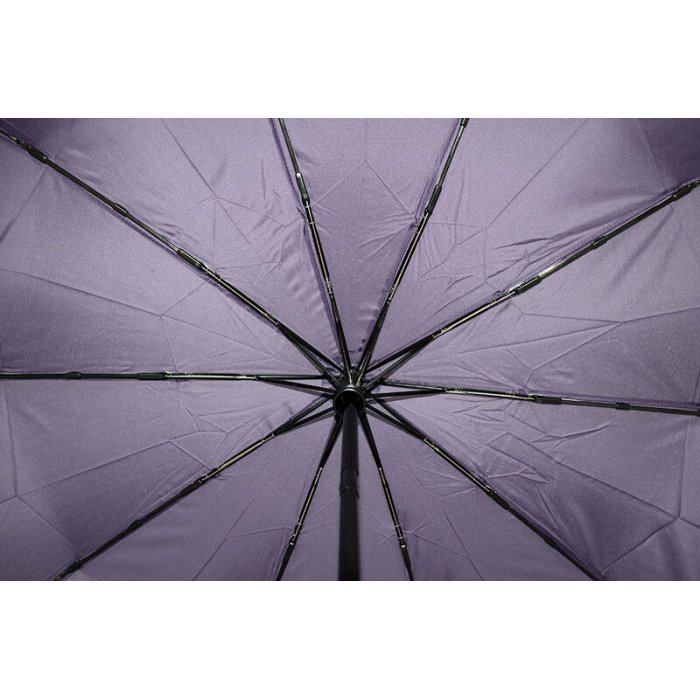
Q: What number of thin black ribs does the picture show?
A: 10